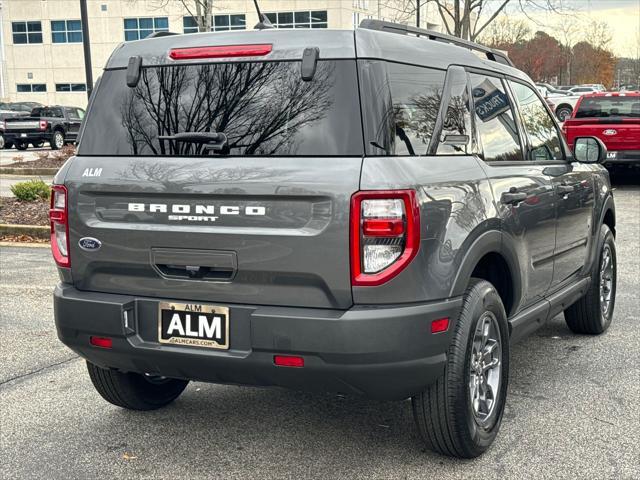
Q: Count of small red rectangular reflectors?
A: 3